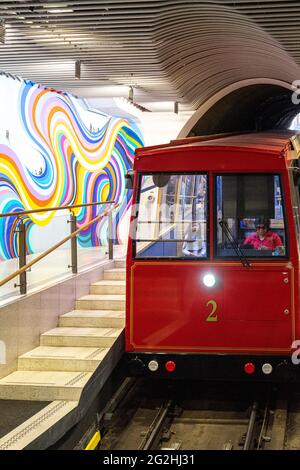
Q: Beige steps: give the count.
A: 8